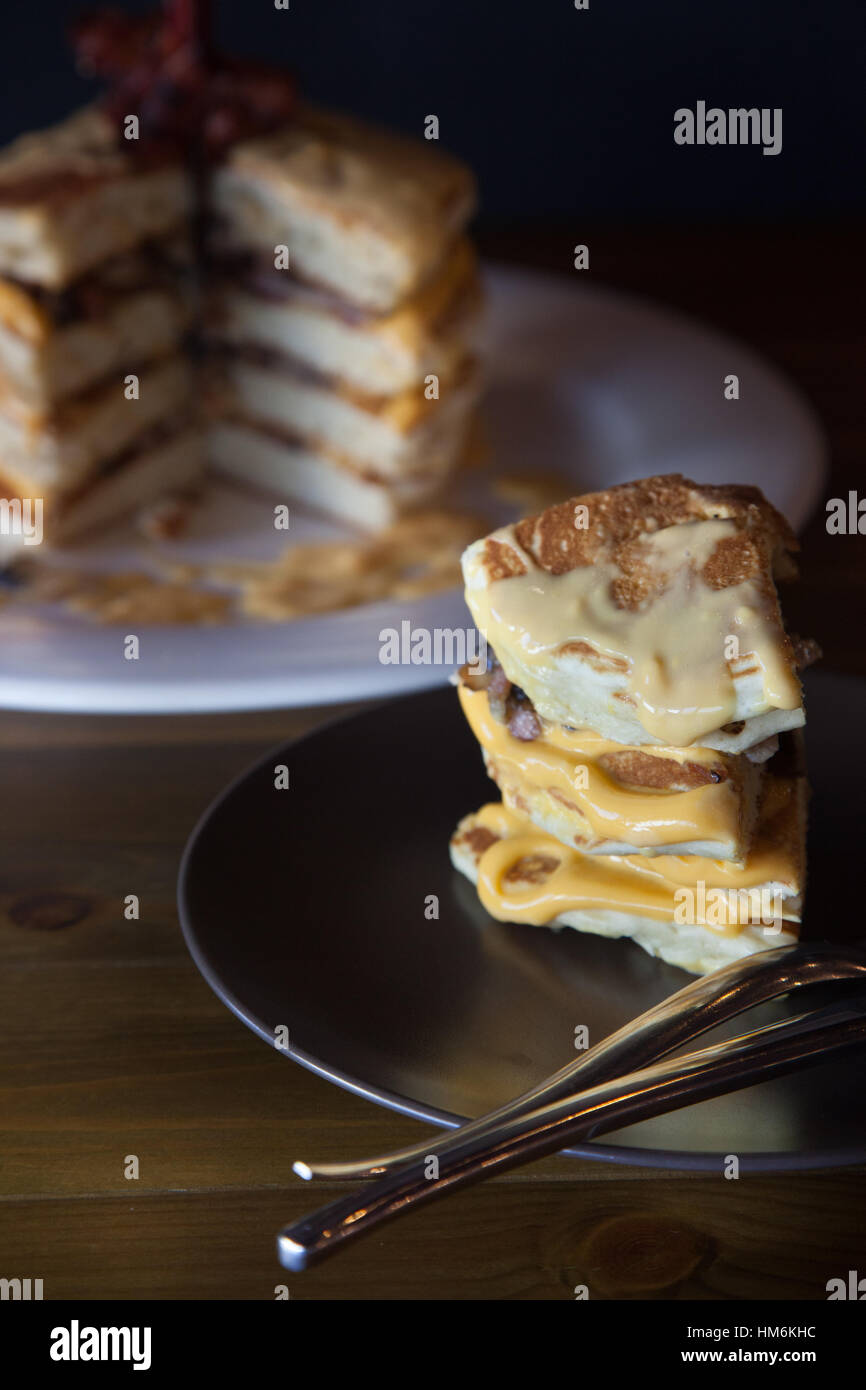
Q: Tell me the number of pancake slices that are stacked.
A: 3